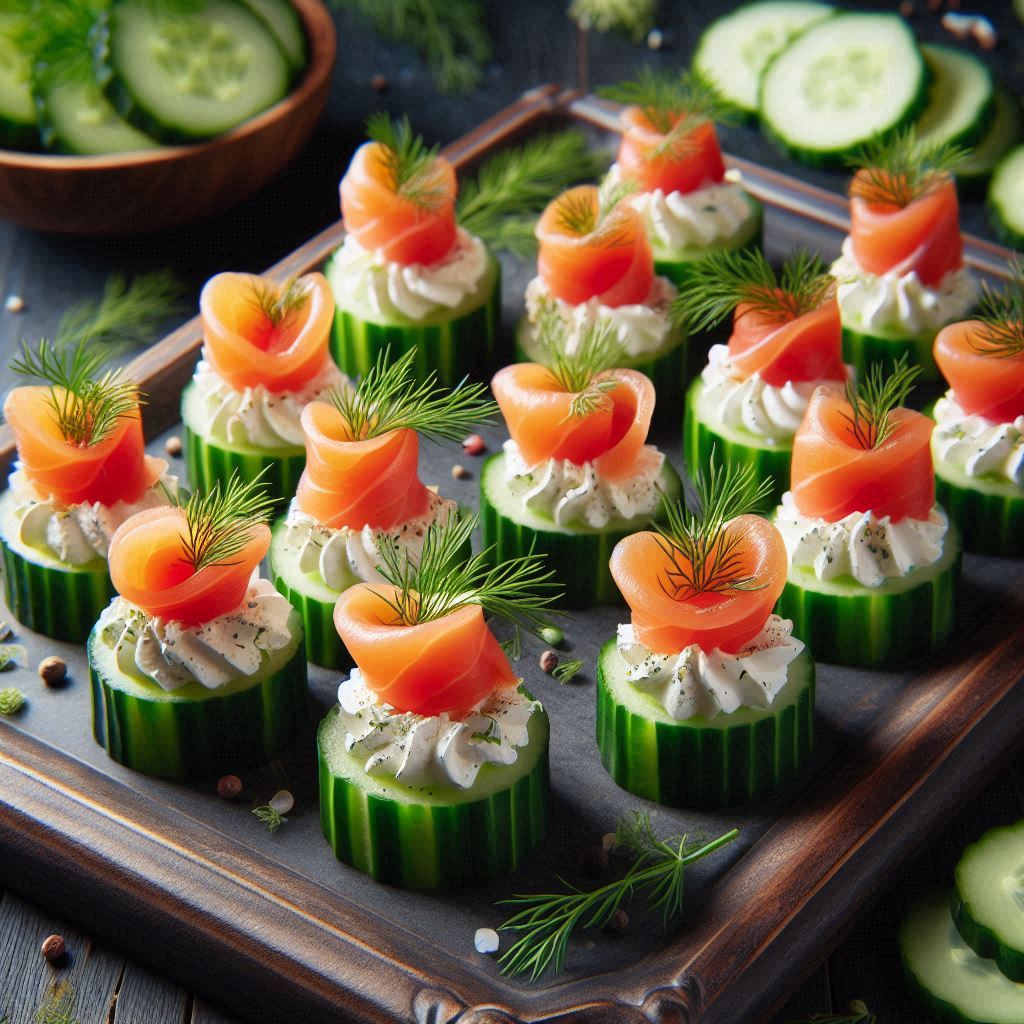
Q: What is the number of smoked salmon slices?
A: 14